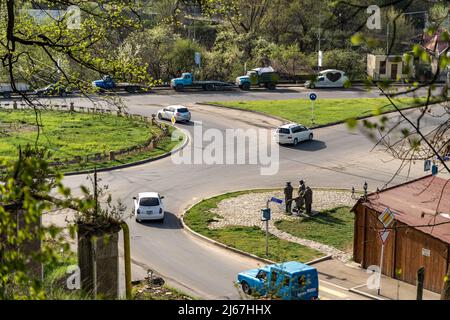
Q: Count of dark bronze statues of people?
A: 3